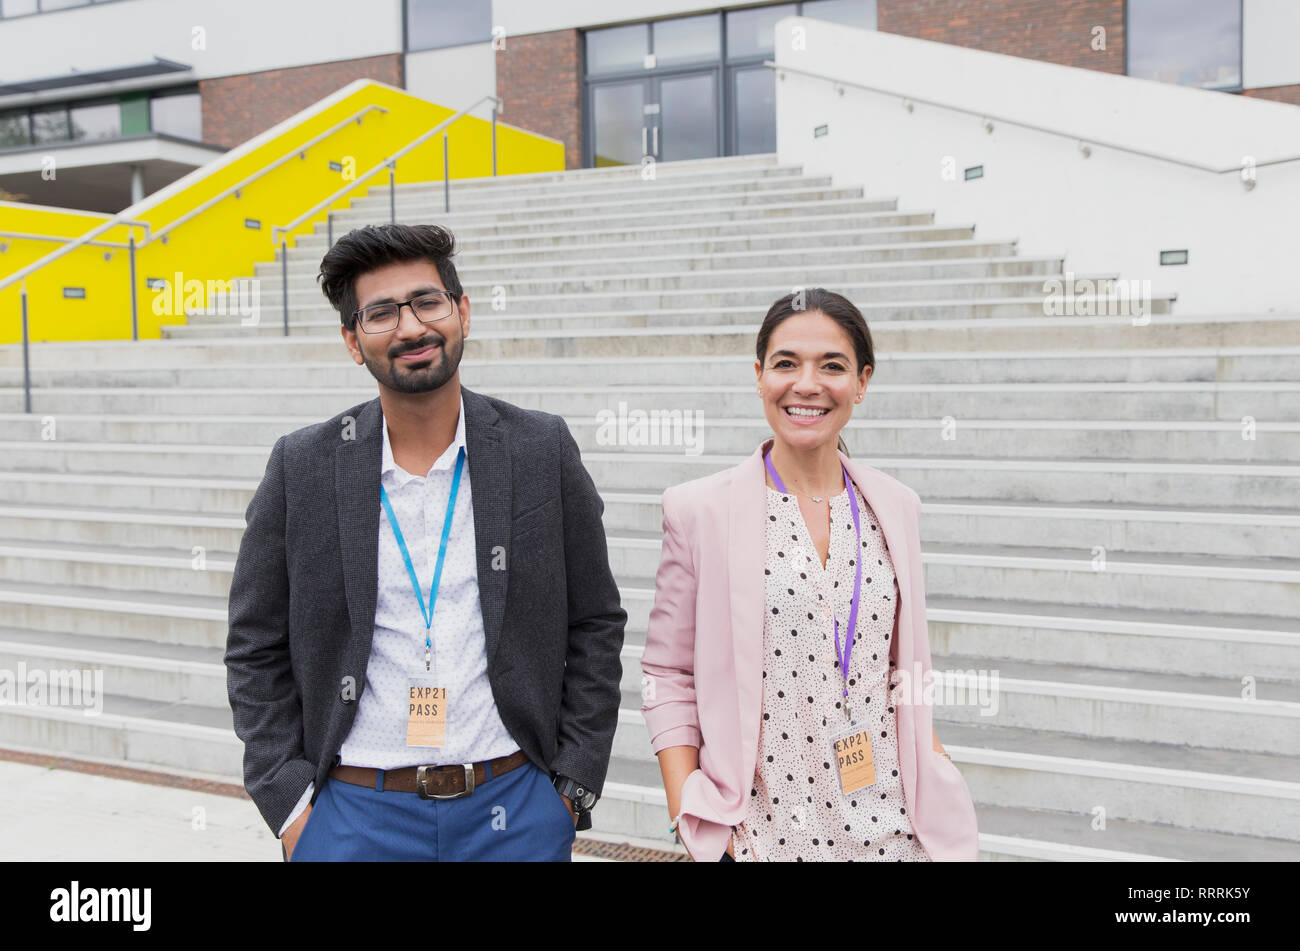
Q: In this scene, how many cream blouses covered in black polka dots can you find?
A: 1